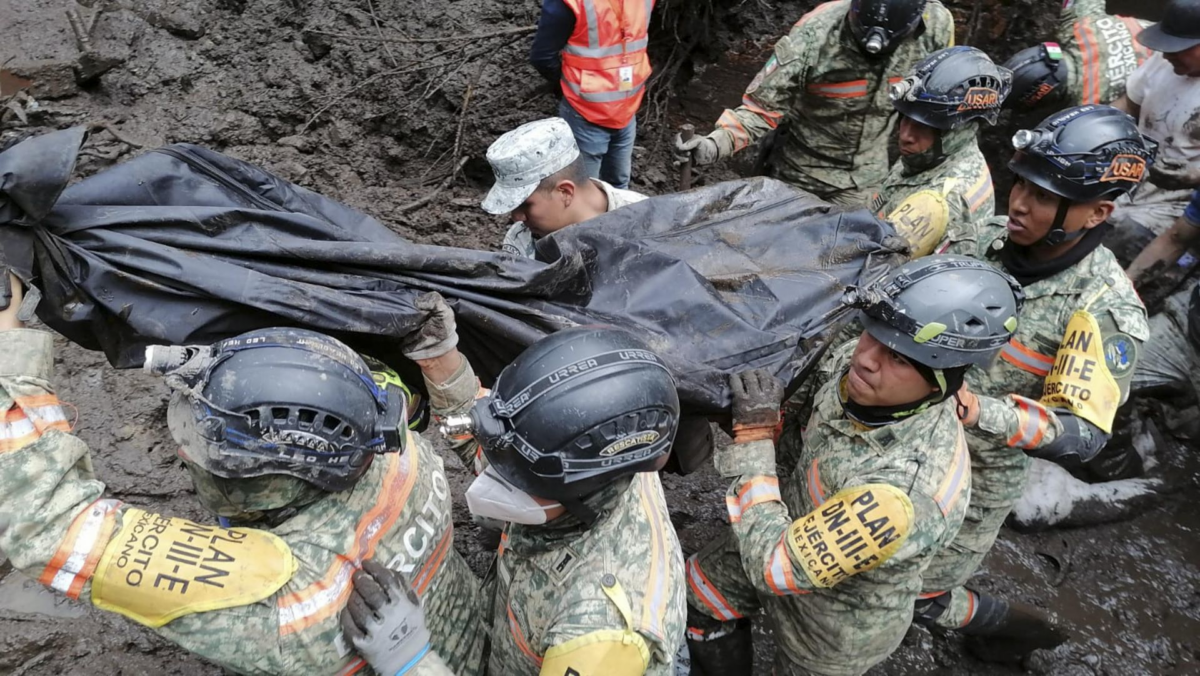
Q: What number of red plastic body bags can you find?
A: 0